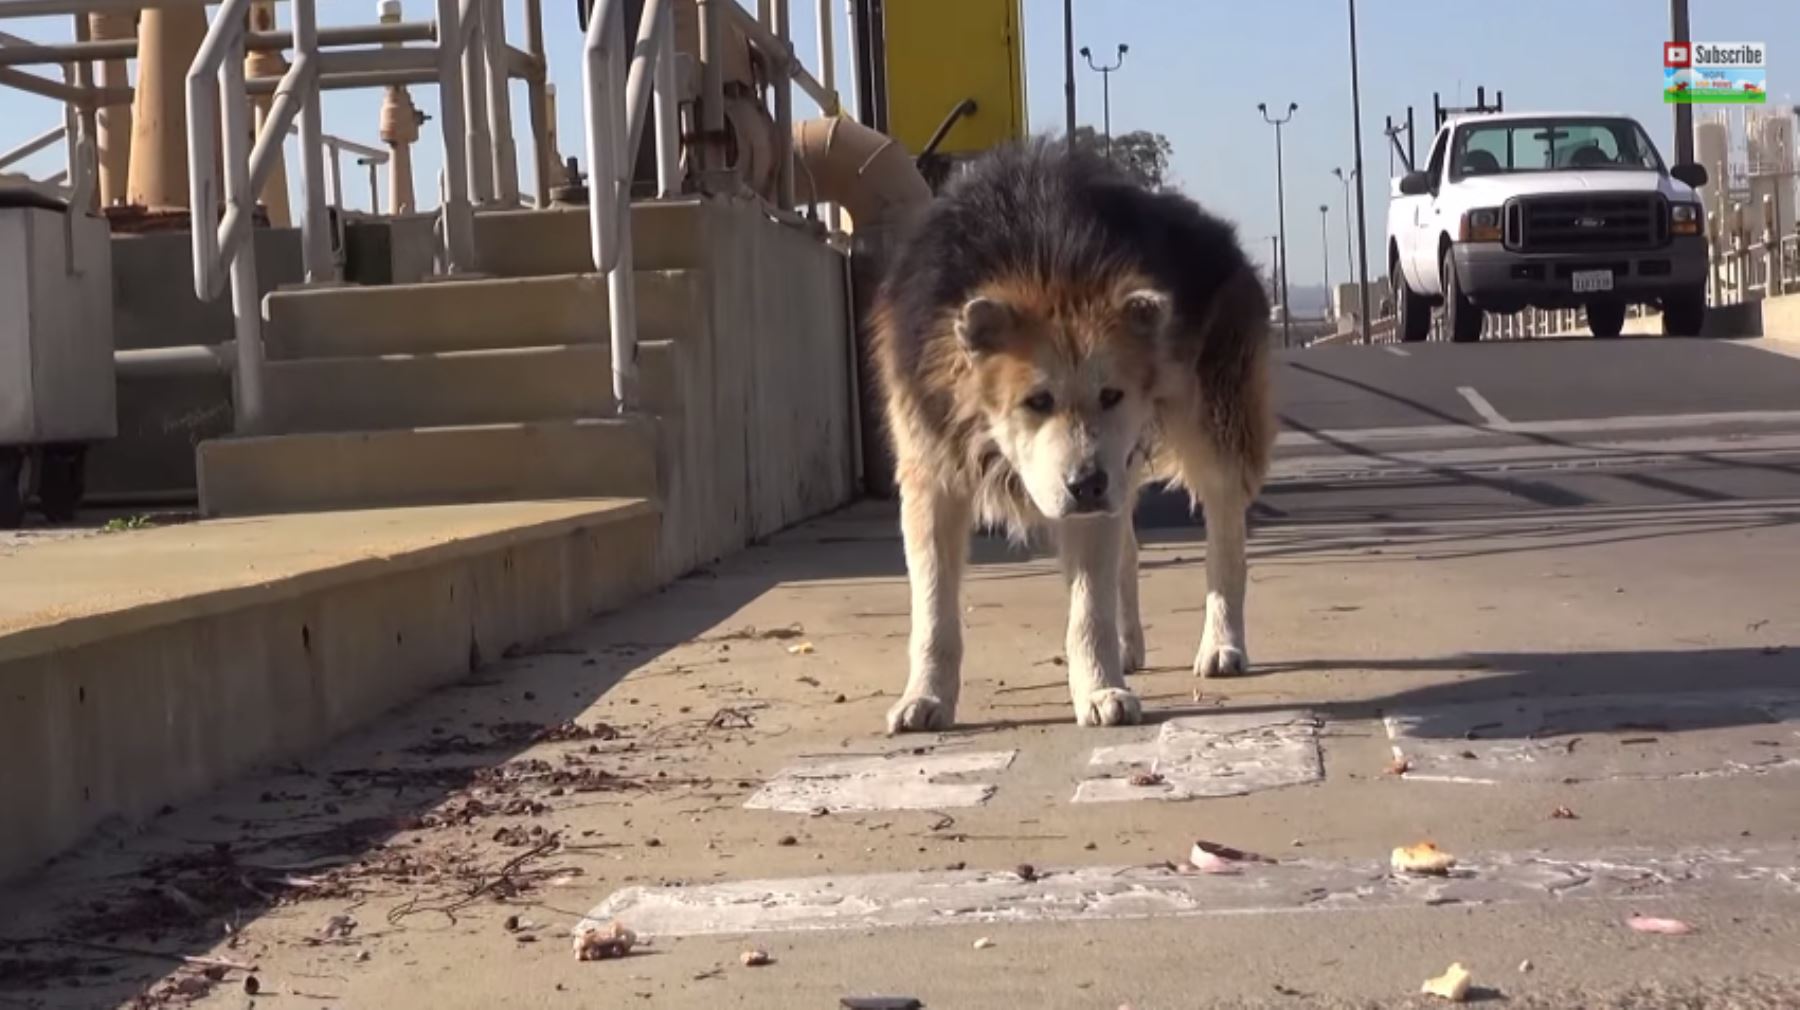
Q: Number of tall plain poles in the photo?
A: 3